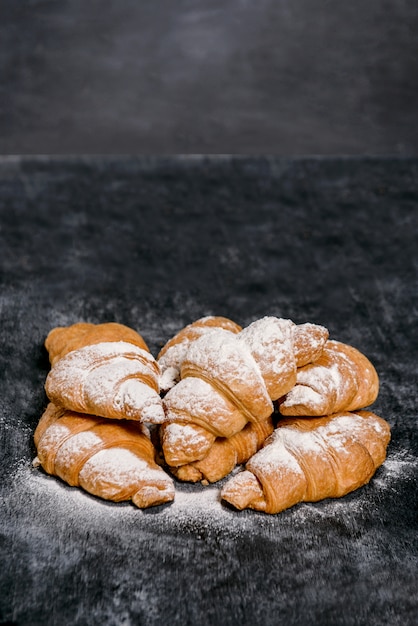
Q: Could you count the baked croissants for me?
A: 8